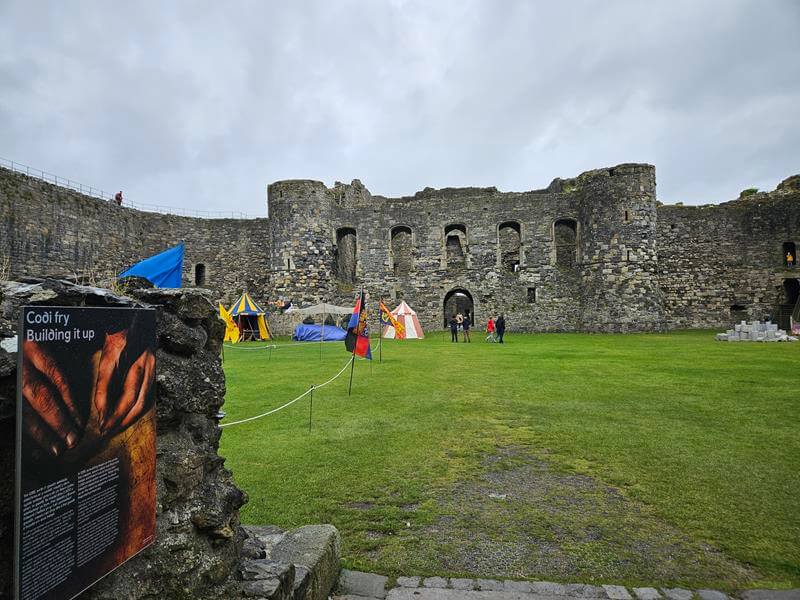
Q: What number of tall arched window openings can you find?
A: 5